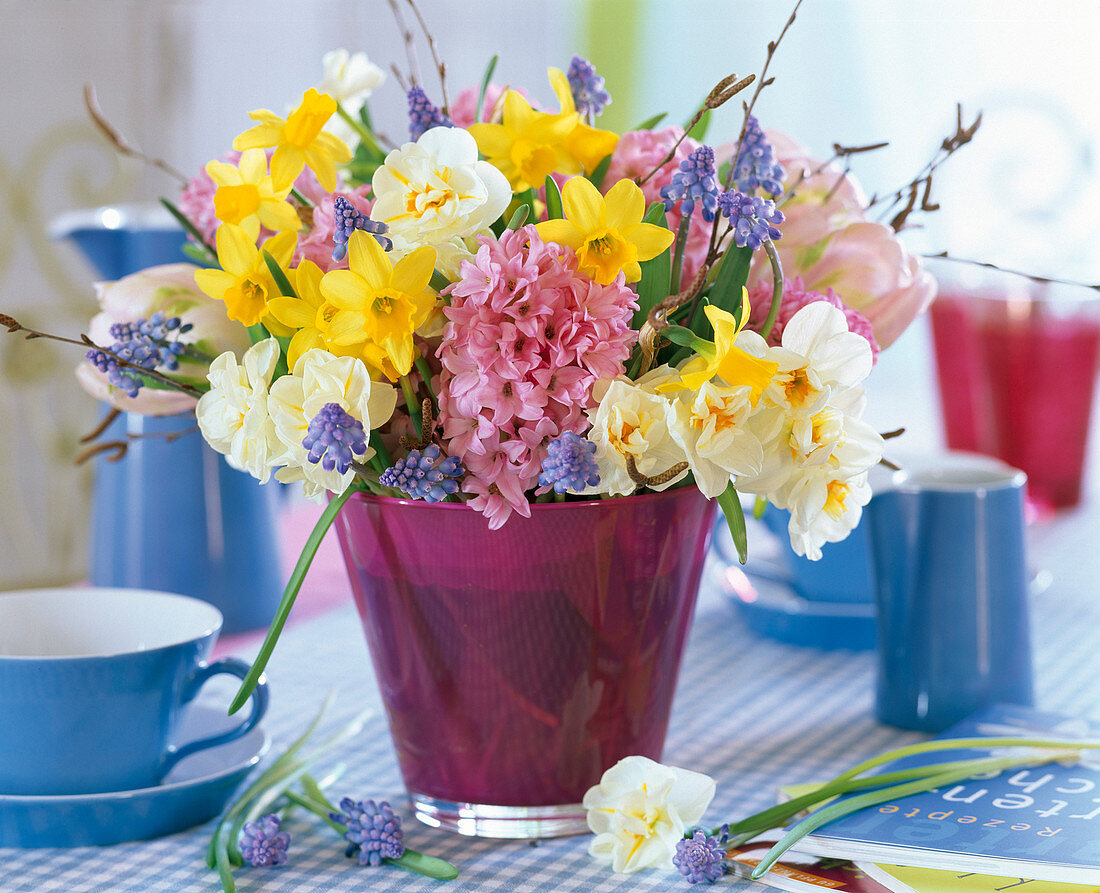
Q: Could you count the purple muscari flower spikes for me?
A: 14